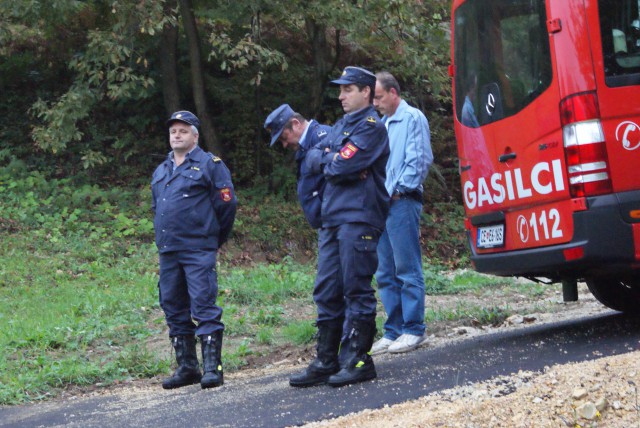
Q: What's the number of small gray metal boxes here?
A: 0